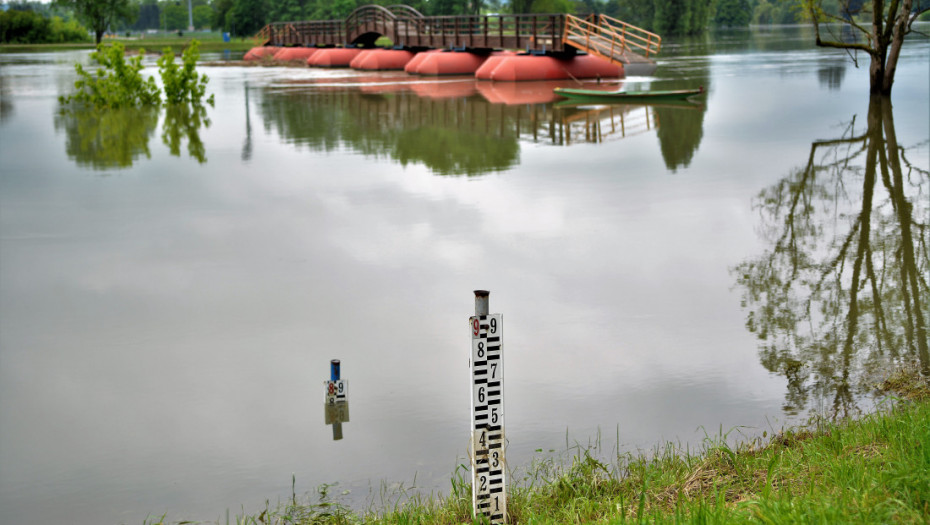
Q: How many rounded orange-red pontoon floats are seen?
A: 6